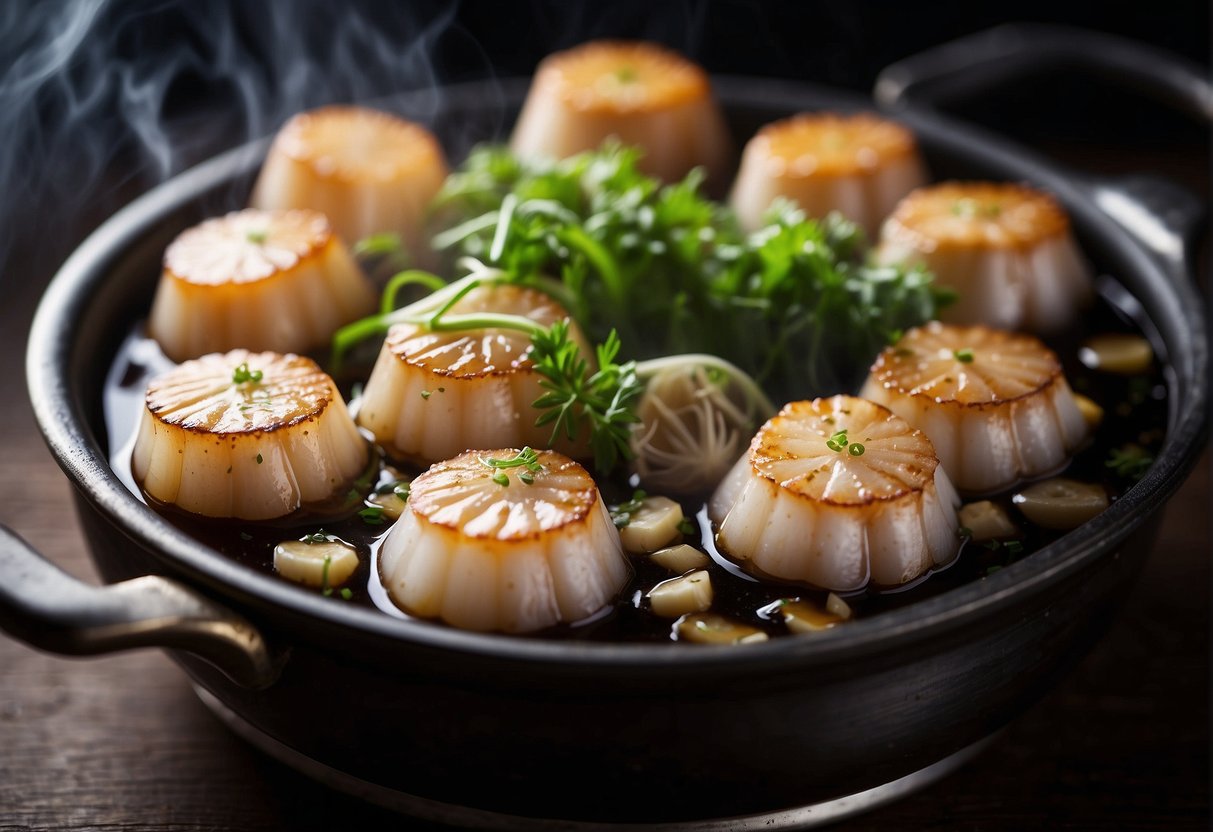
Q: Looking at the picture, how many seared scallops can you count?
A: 10